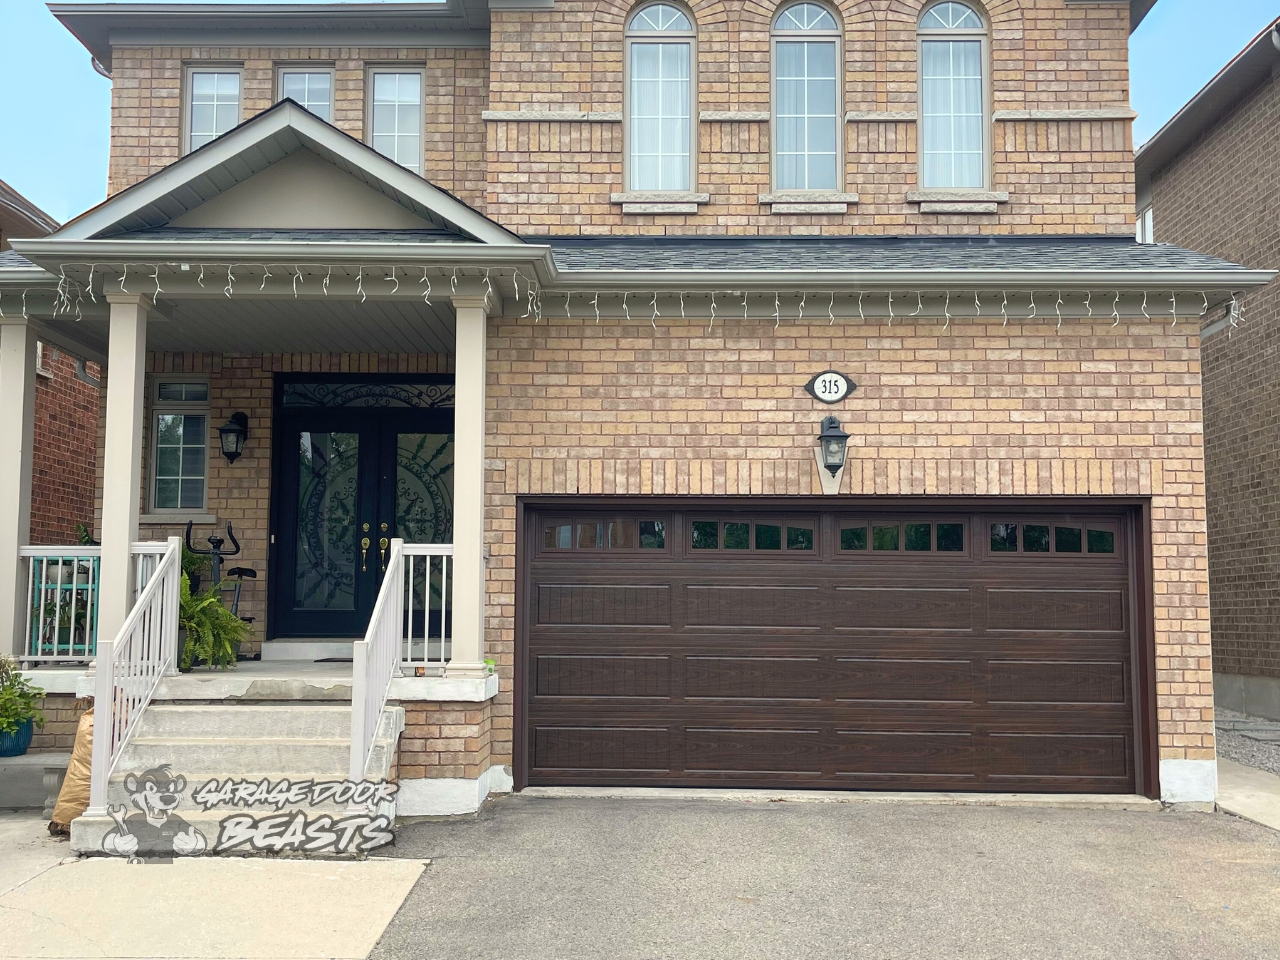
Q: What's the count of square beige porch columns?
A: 3